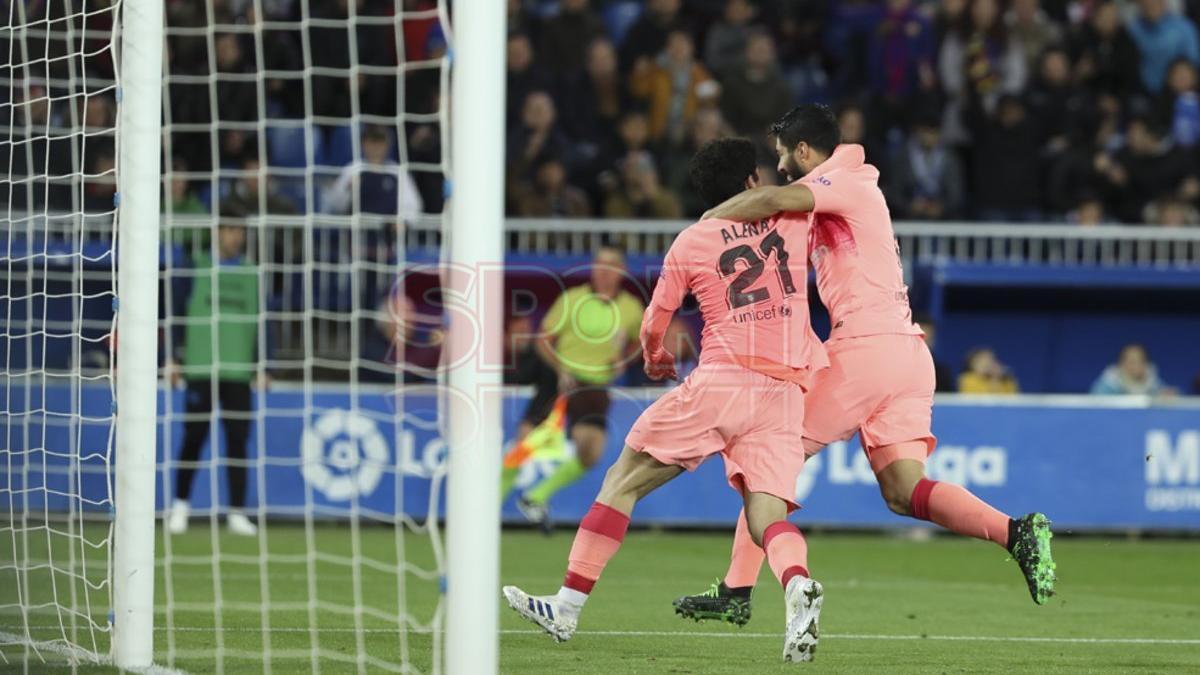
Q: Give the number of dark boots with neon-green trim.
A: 2